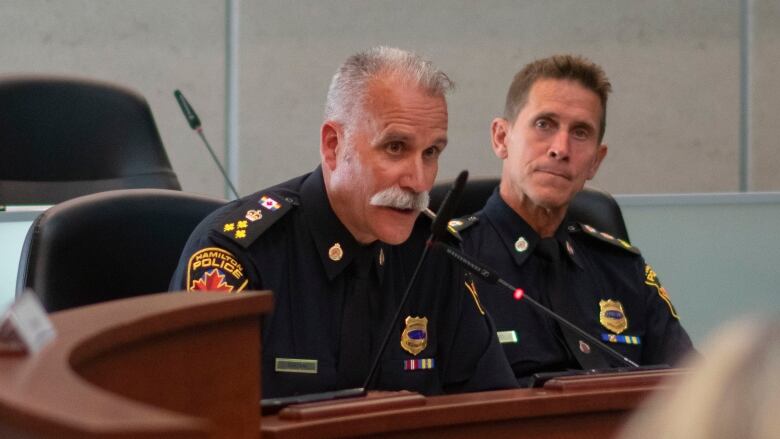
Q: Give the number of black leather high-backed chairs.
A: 3